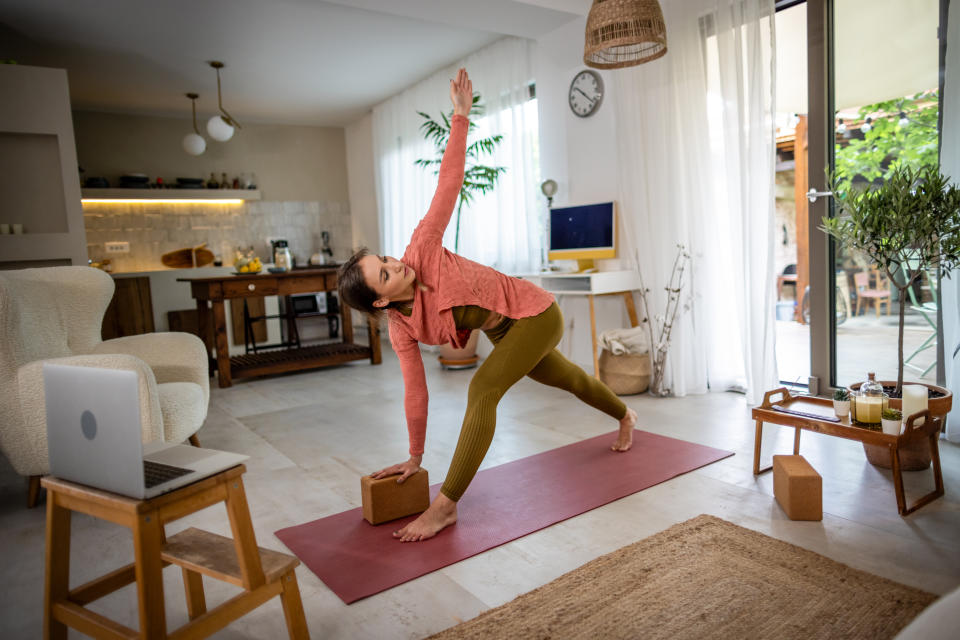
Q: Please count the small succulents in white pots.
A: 2